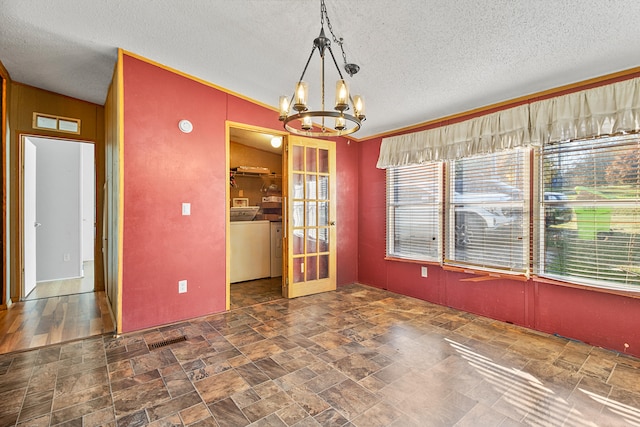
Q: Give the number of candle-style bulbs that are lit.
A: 6